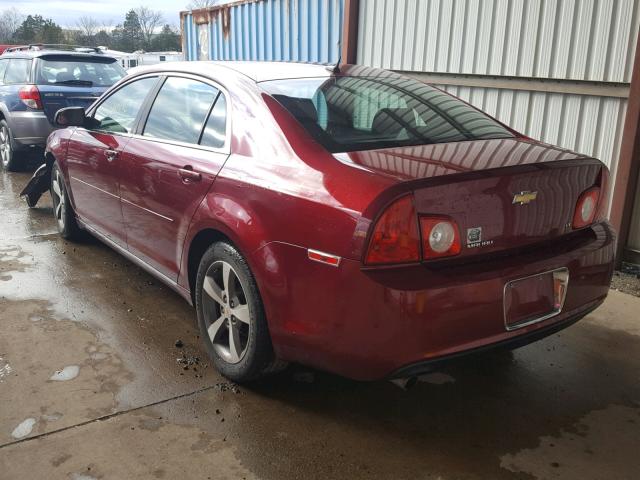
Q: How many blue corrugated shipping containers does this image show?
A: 1